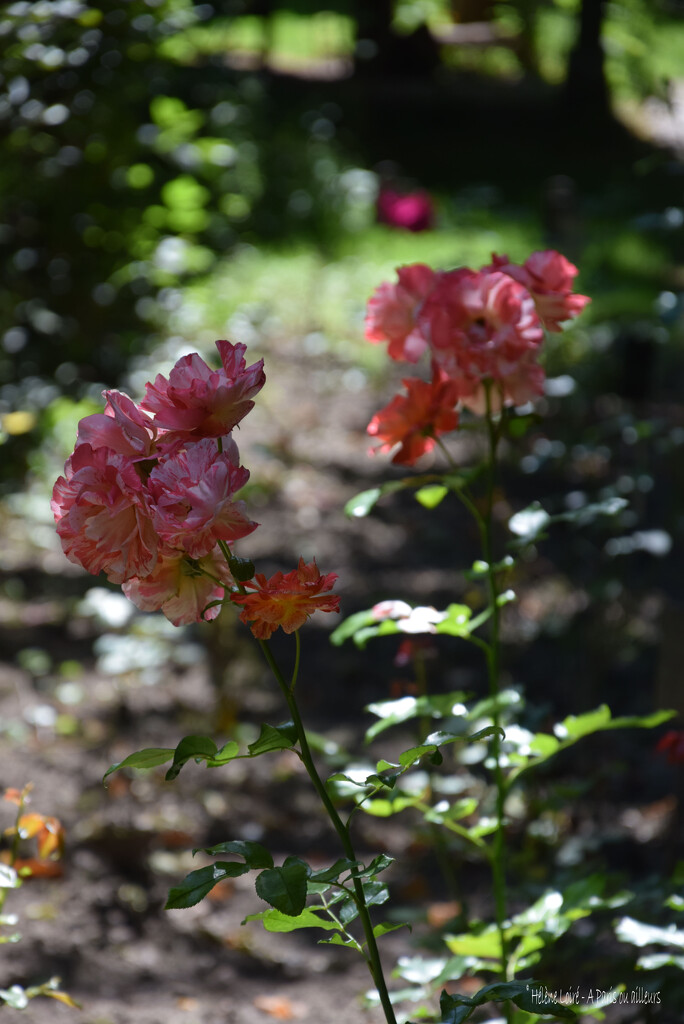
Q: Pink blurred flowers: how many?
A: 1